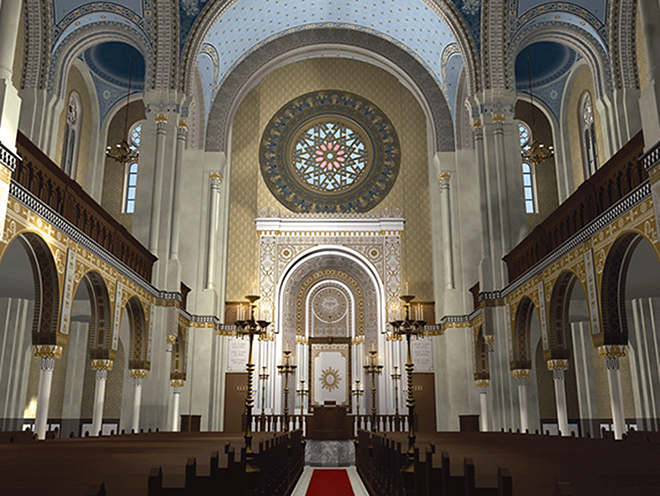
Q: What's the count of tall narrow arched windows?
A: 4